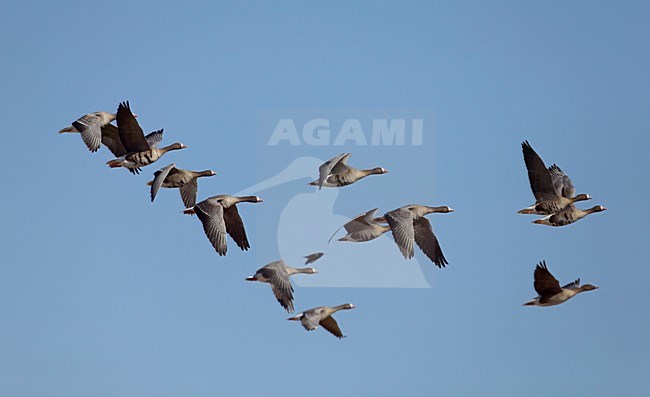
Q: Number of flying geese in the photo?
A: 12